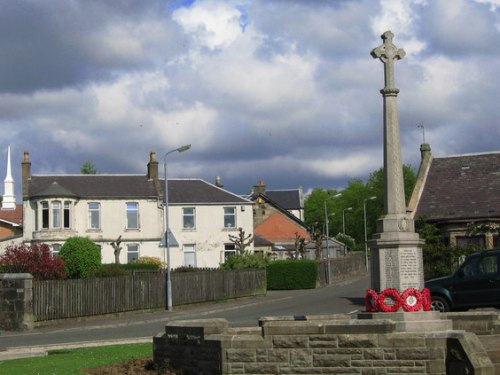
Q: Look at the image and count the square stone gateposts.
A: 1